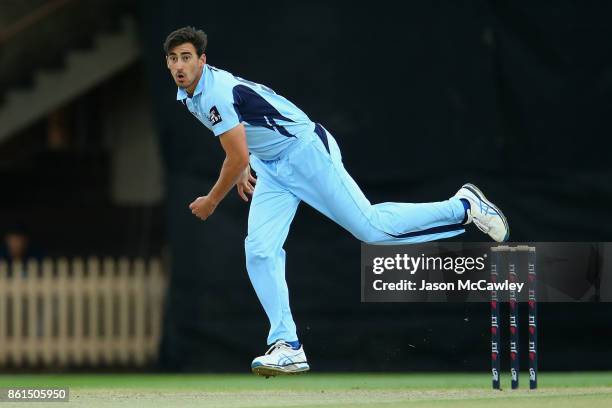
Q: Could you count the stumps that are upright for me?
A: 3